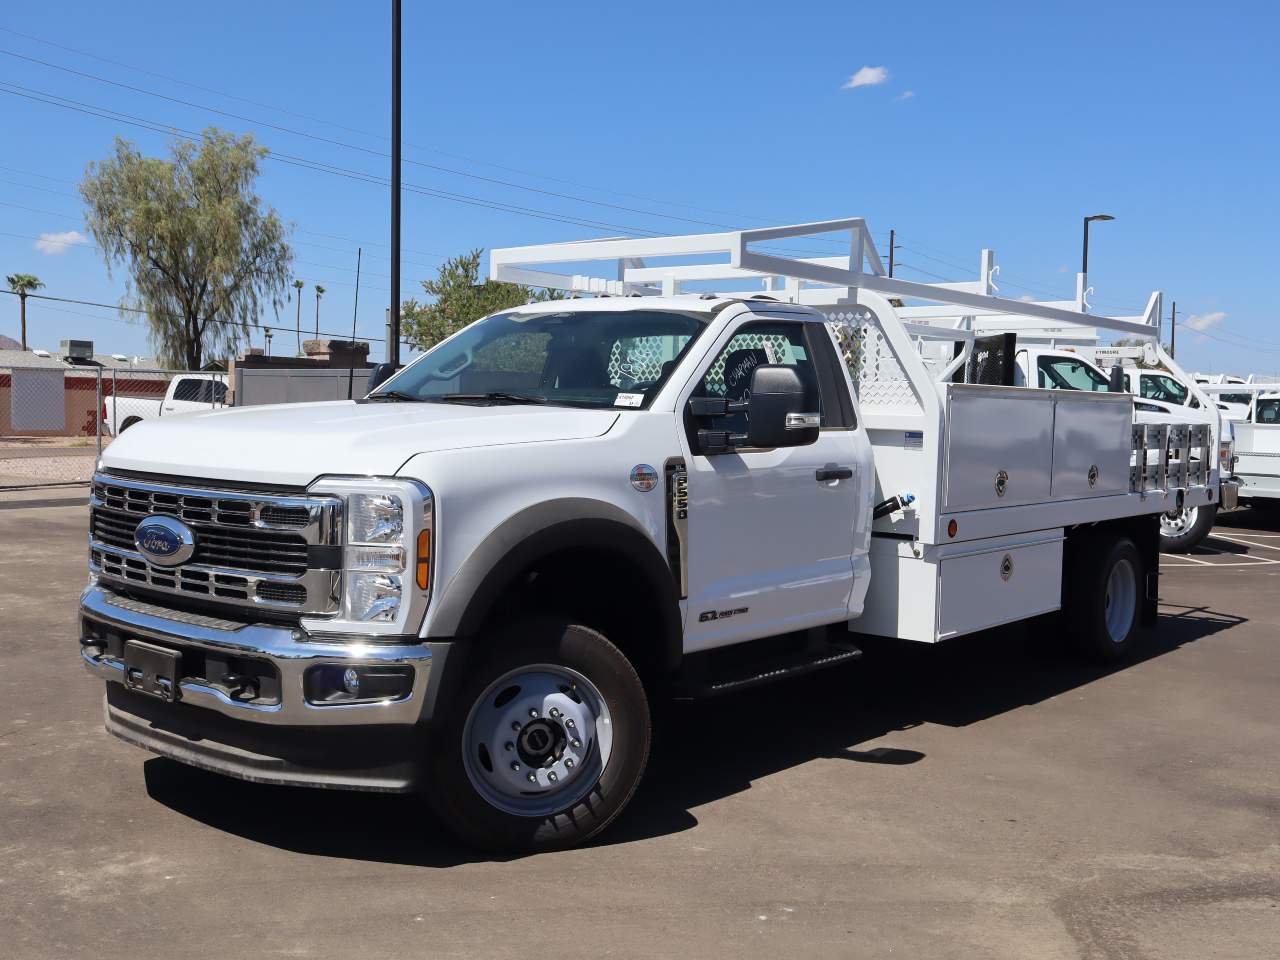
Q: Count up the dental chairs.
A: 0